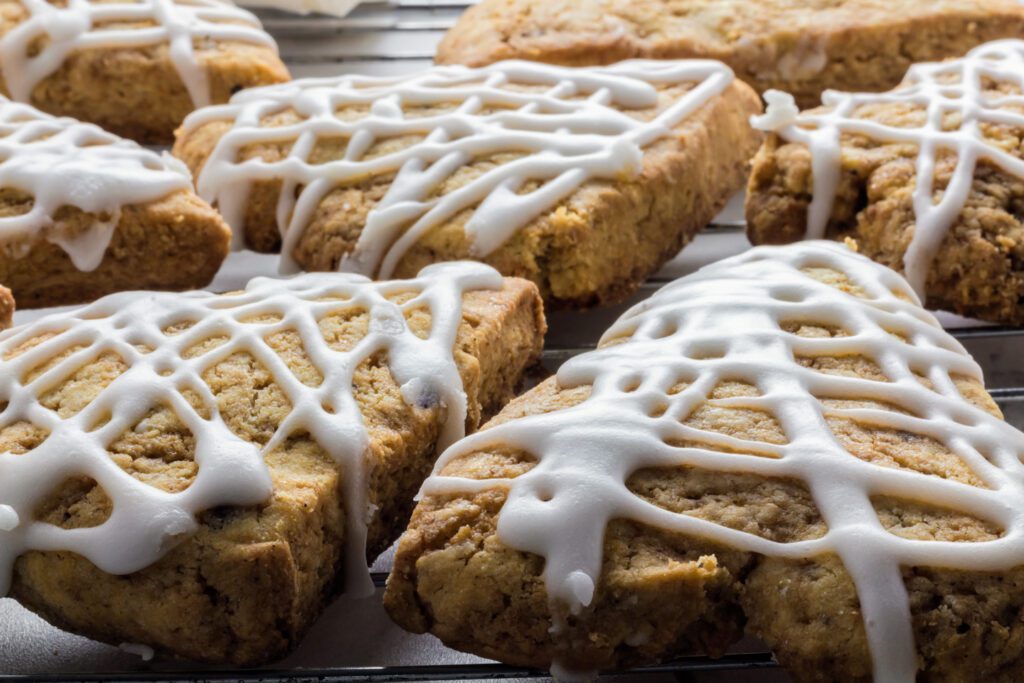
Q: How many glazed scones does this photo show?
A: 6